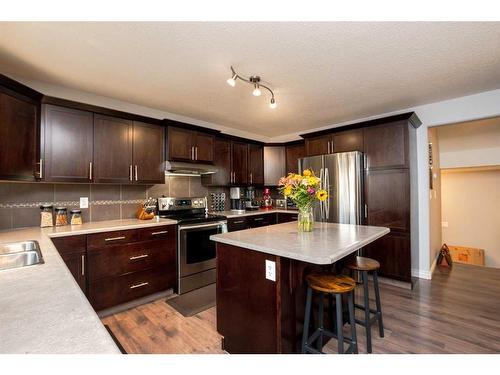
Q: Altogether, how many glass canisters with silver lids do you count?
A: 3